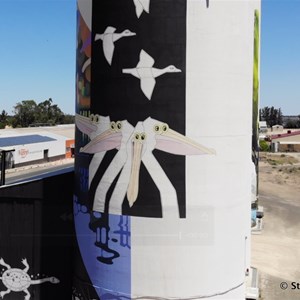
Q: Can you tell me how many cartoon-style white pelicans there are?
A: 4